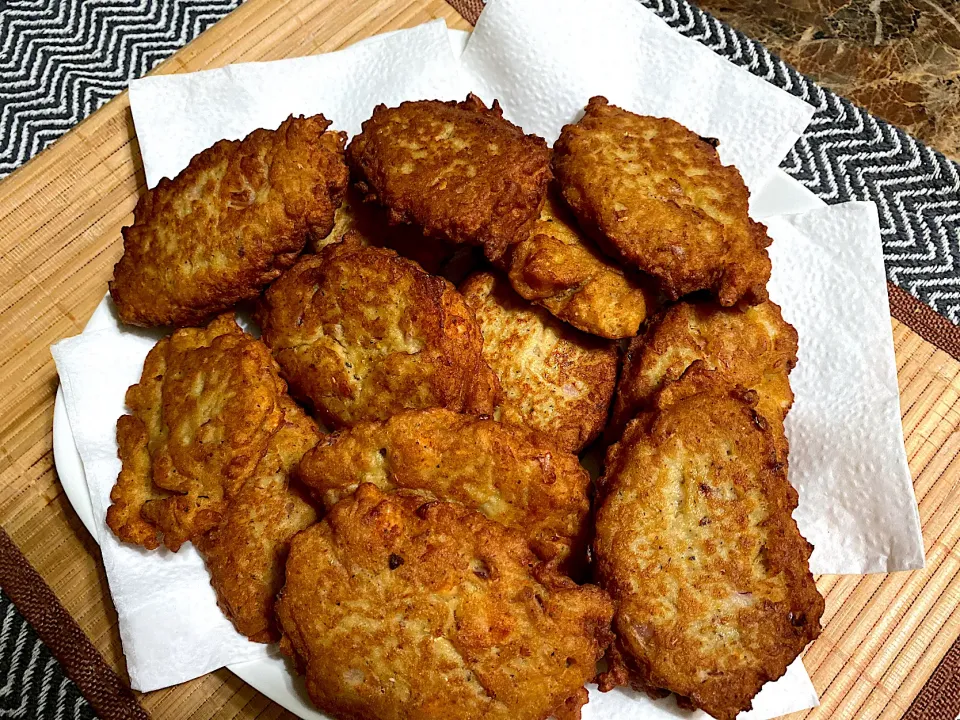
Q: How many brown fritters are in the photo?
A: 12